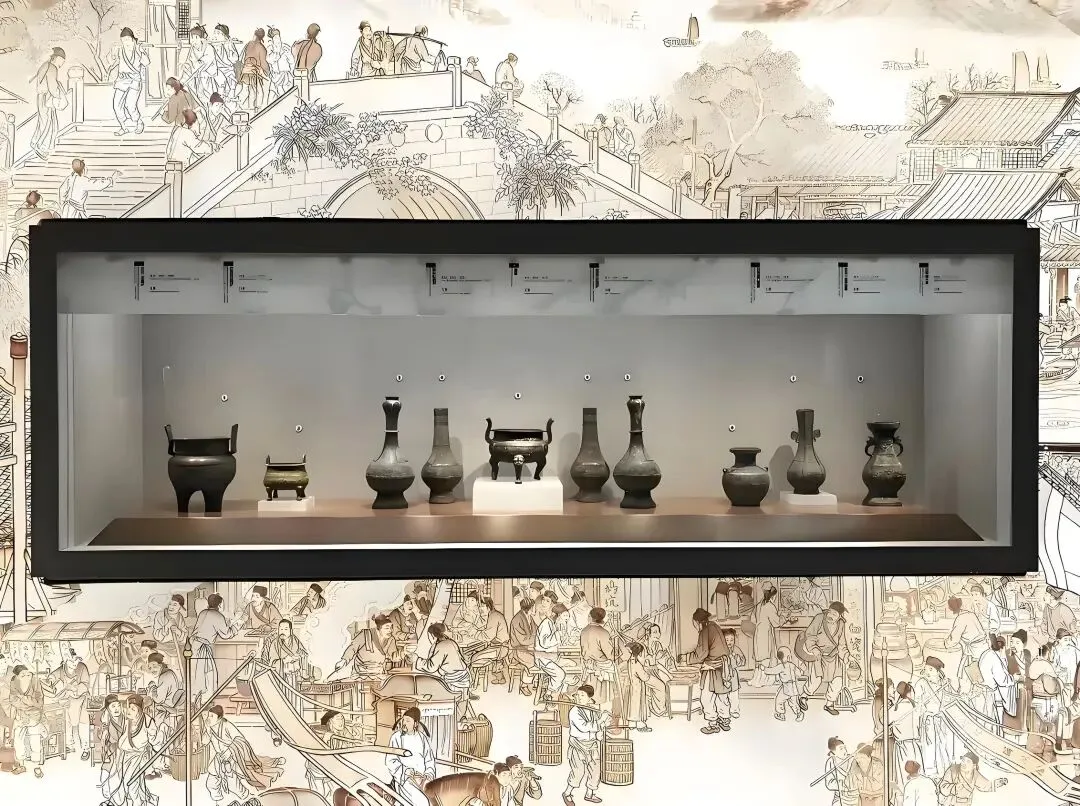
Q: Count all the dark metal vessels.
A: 10